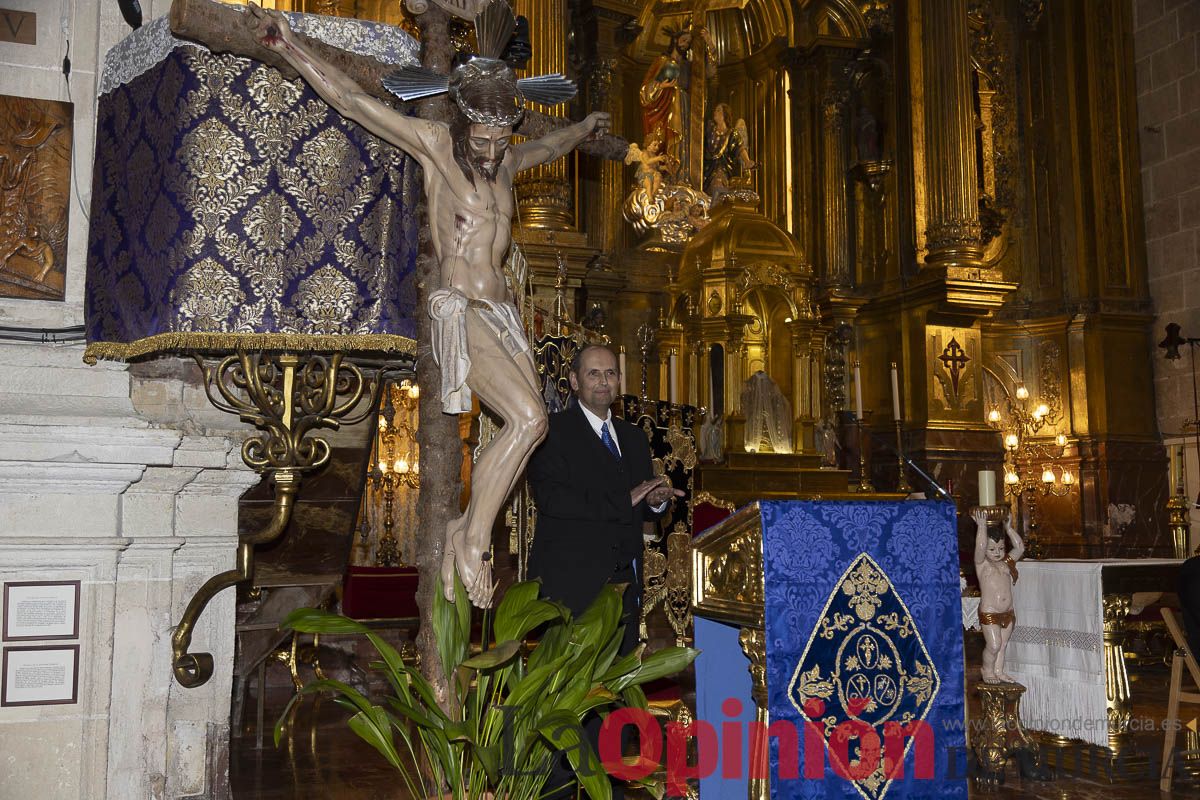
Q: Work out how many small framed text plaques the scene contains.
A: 2